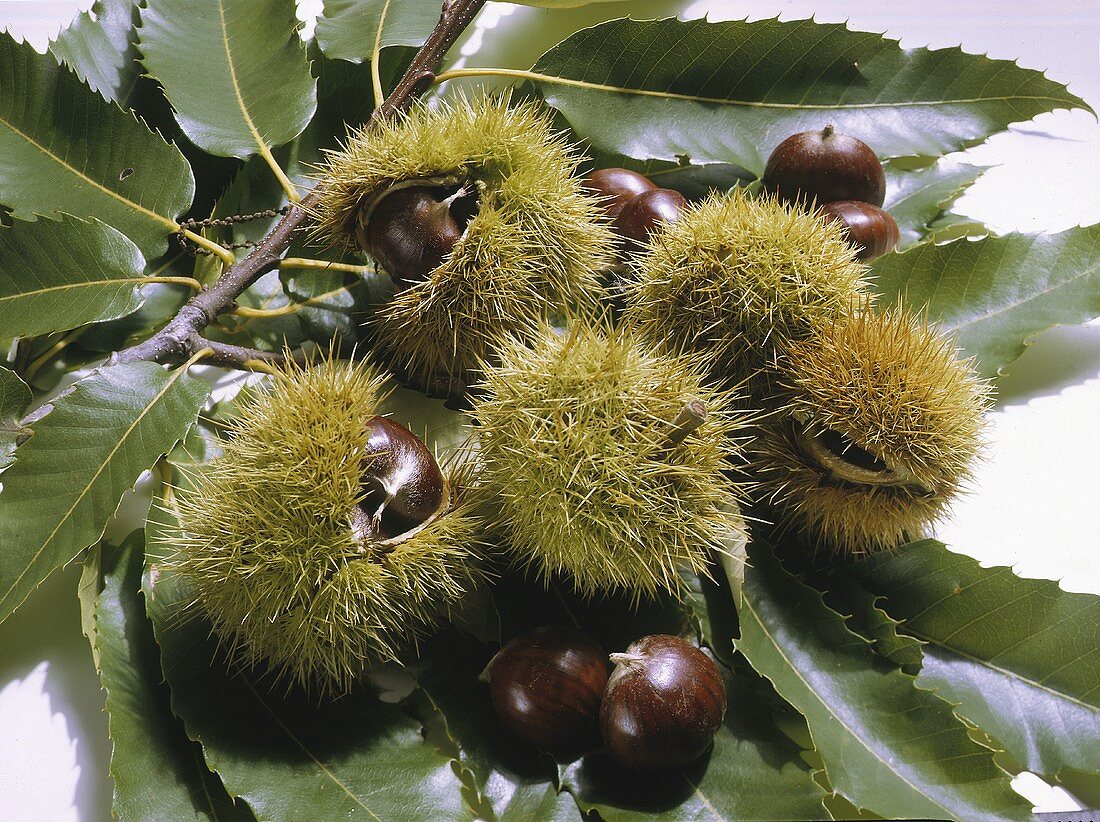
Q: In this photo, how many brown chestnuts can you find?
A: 8